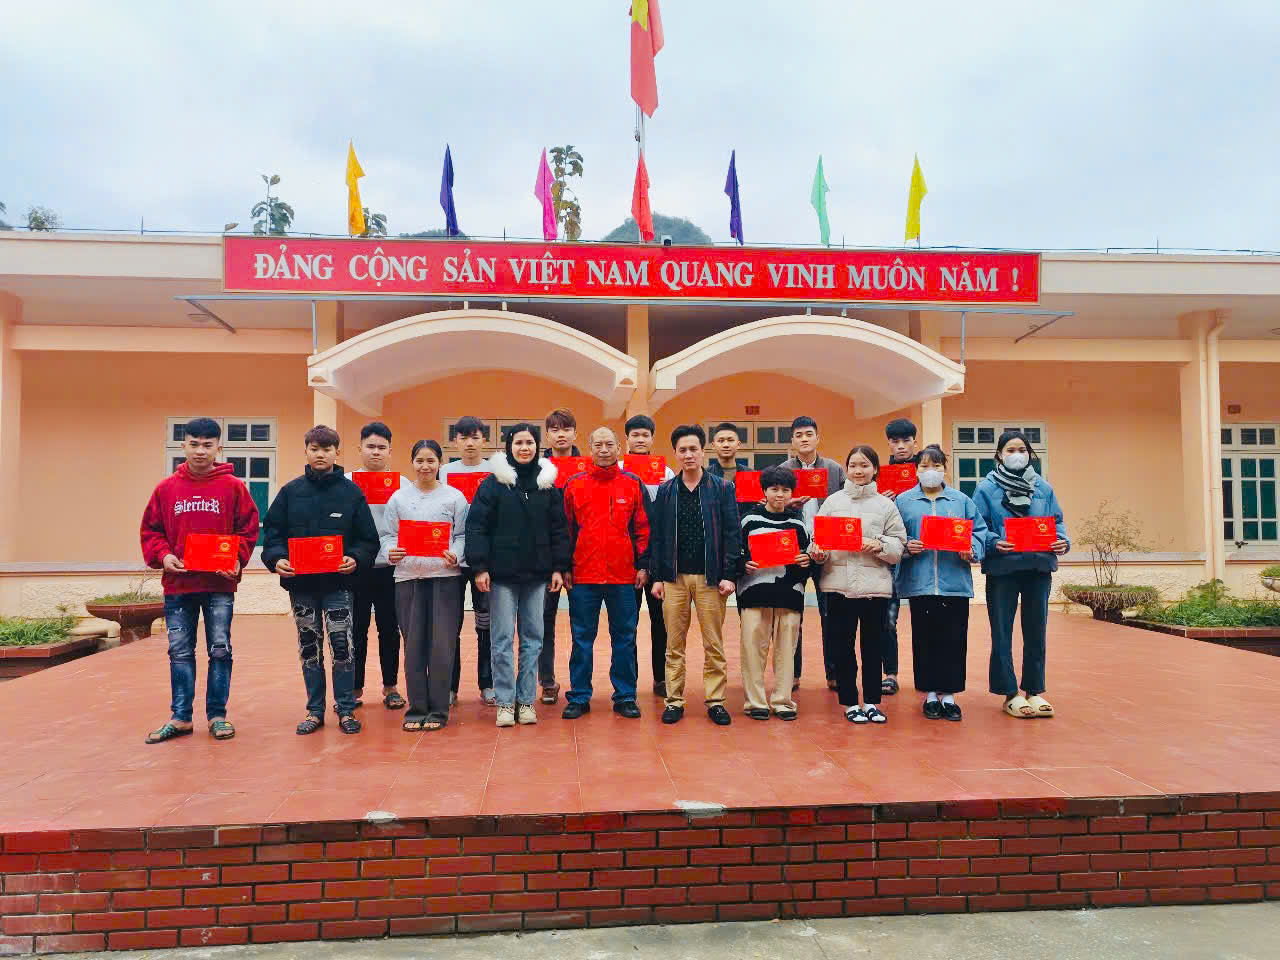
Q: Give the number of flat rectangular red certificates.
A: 14